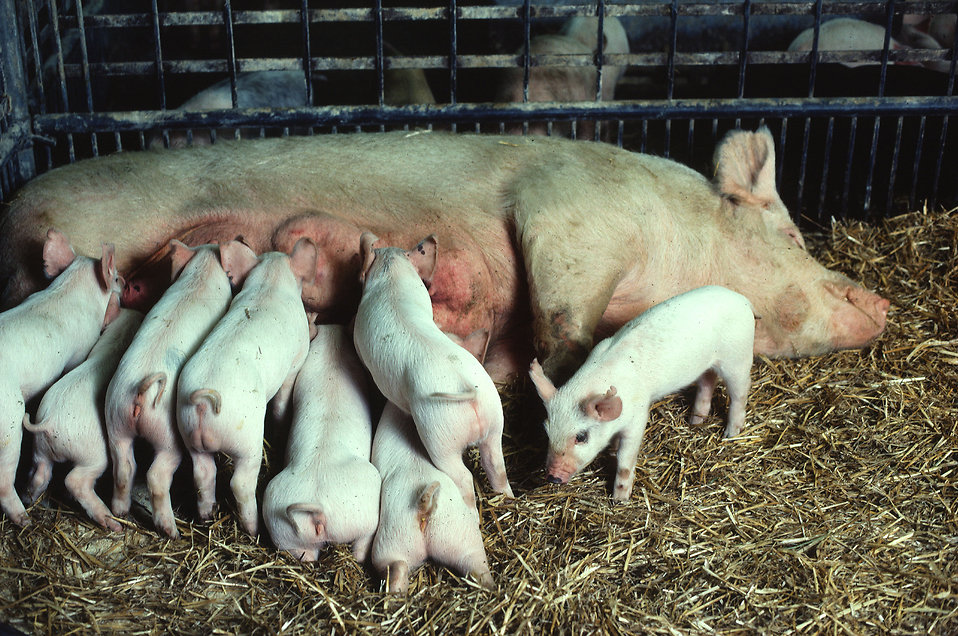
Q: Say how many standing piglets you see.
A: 6